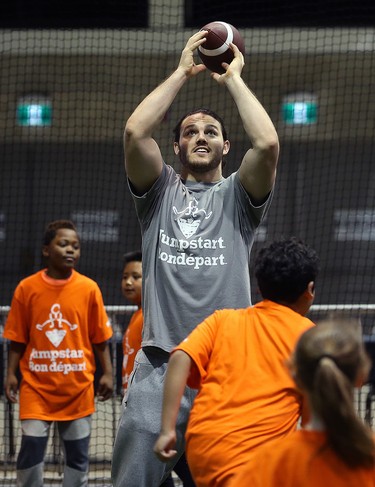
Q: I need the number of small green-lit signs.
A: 2